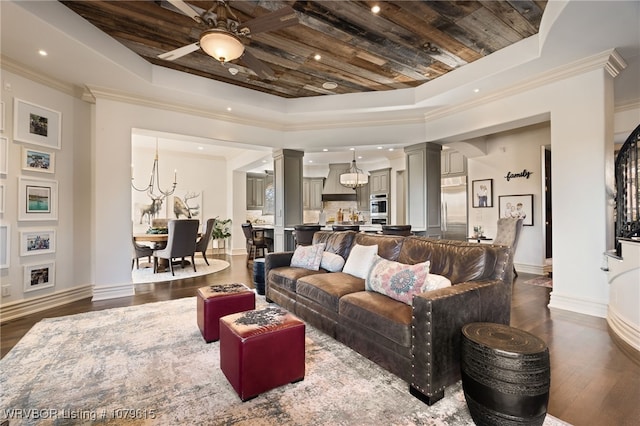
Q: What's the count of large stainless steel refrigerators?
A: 1